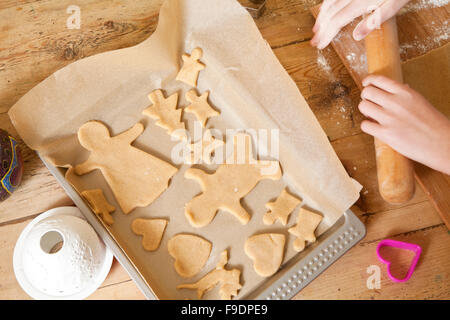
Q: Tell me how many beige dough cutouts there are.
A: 13